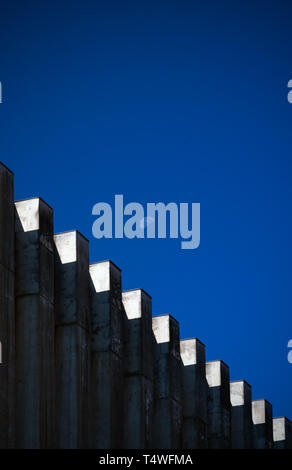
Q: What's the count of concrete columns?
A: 11